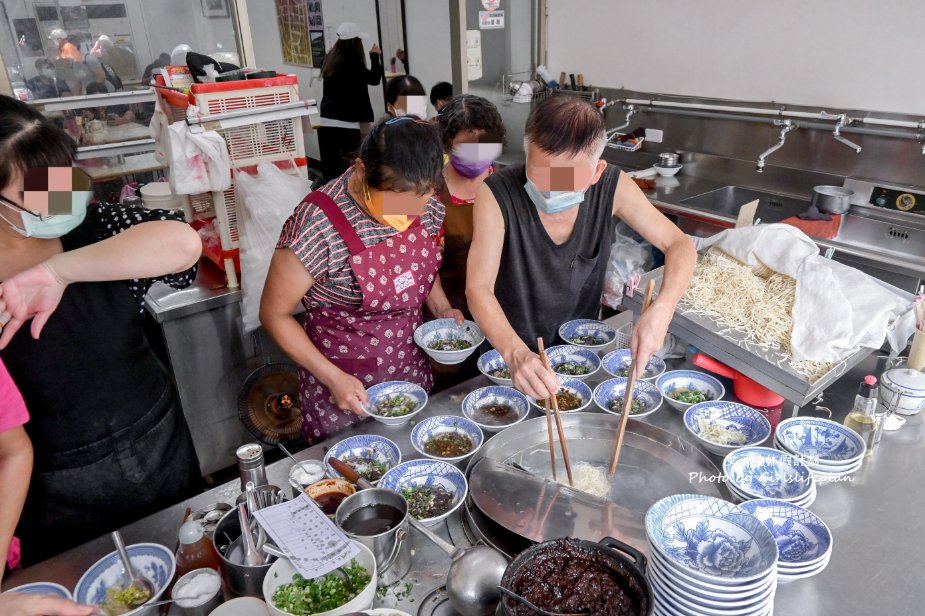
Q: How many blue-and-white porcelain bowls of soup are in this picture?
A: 13